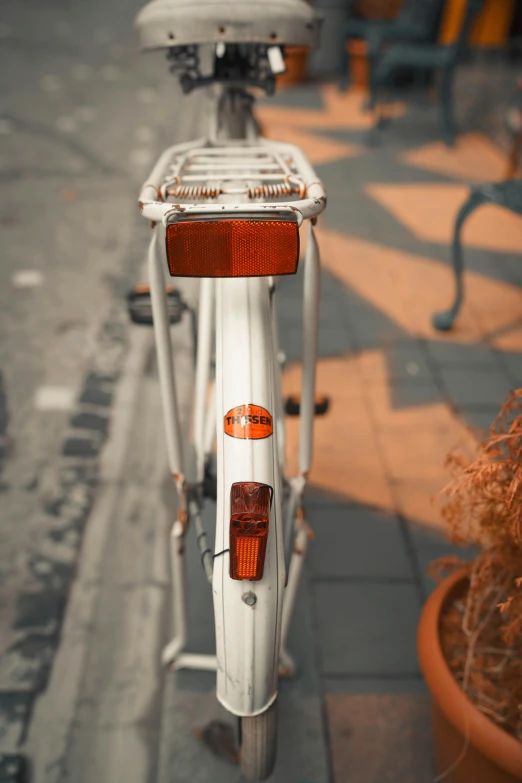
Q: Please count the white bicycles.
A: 1